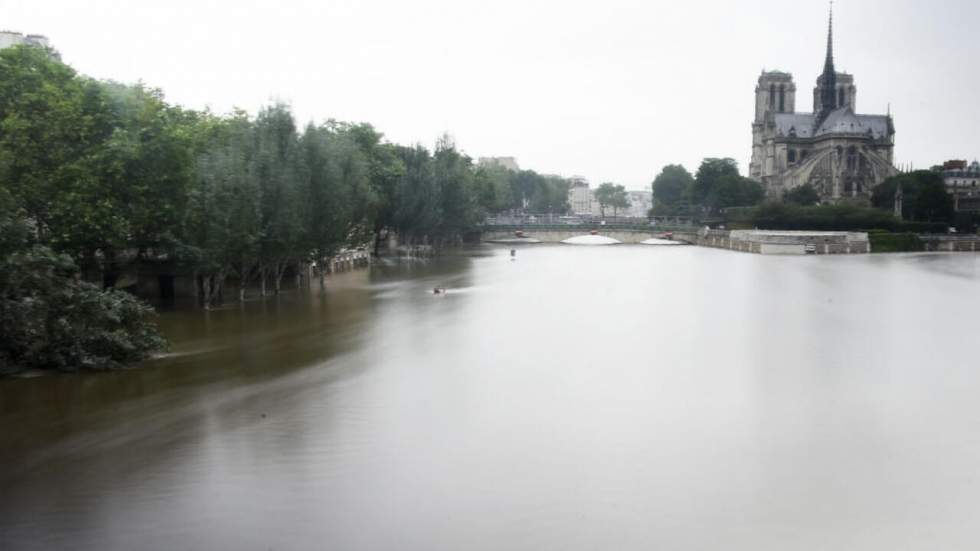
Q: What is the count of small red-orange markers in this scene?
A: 3